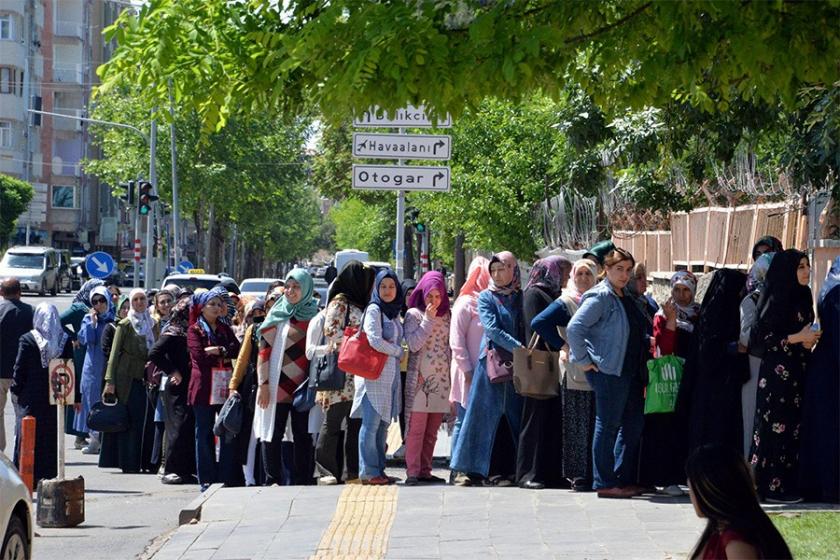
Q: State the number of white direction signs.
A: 3